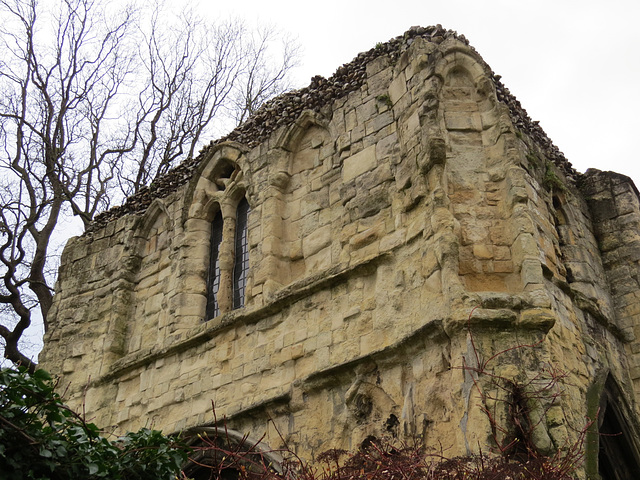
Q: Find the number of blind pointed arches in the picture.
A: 3